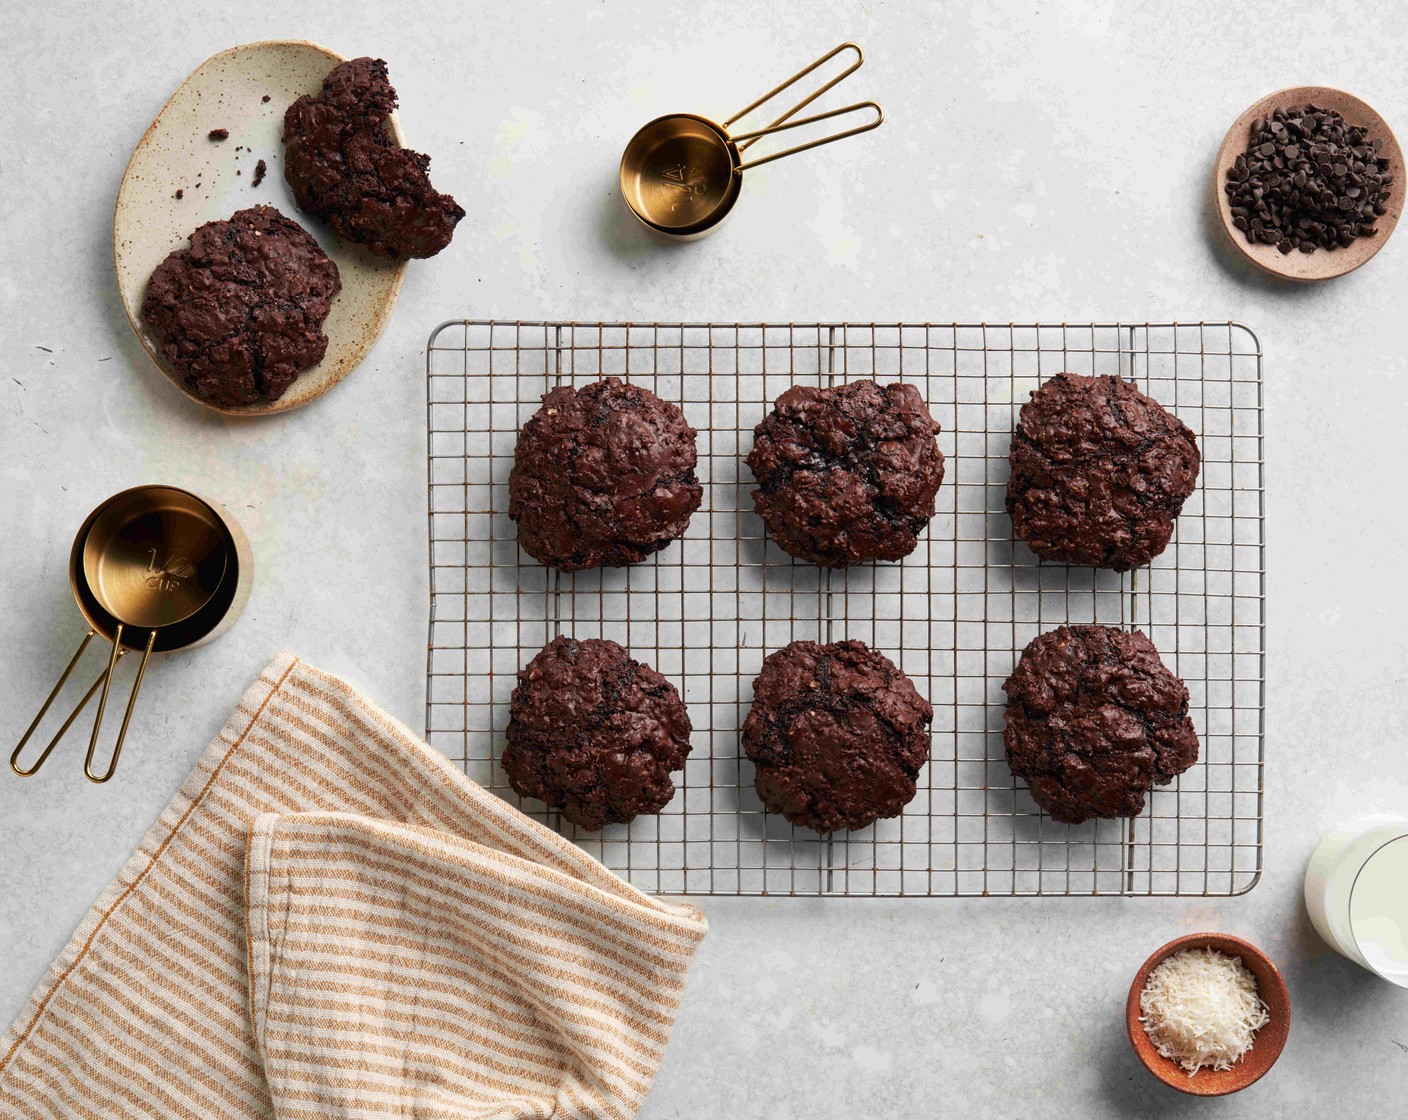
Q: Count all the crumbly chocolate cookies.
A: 8